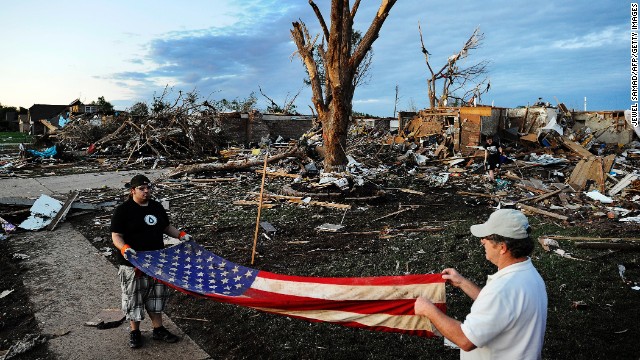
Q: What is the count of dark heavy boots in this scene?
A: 2